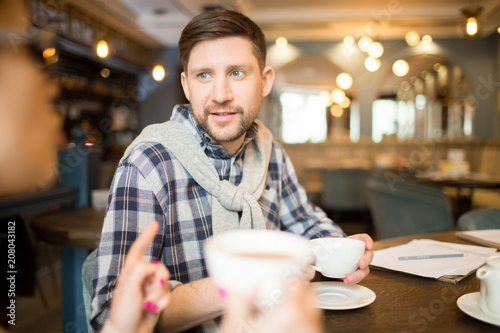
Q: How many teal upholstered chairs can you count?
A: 4